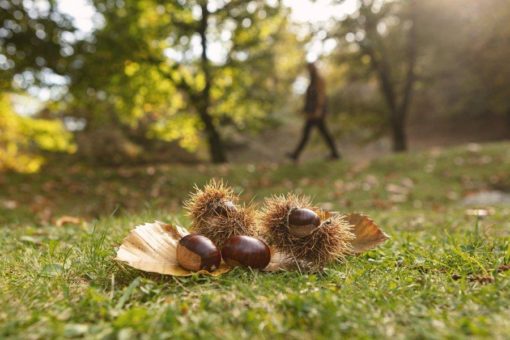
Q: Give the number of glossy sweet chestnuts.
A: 3